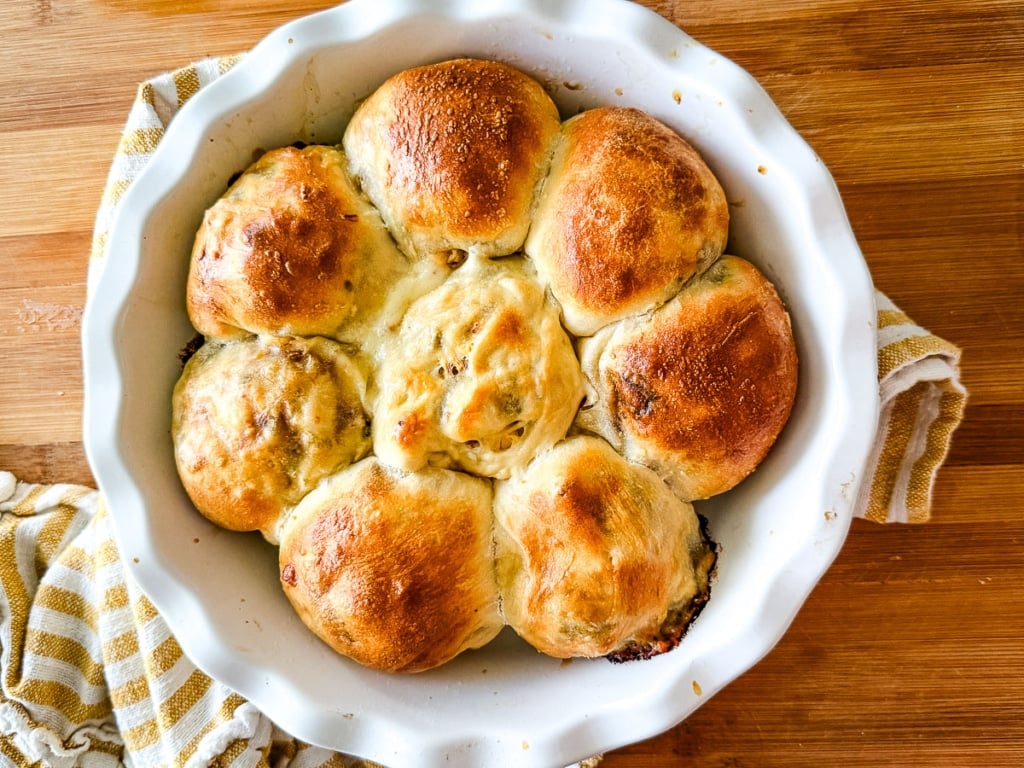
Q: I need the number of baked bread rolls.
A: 8